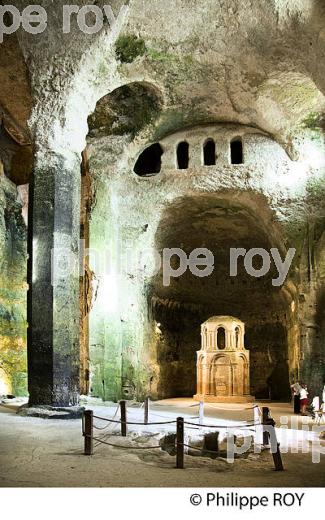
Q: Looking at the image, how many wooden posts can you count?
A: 8